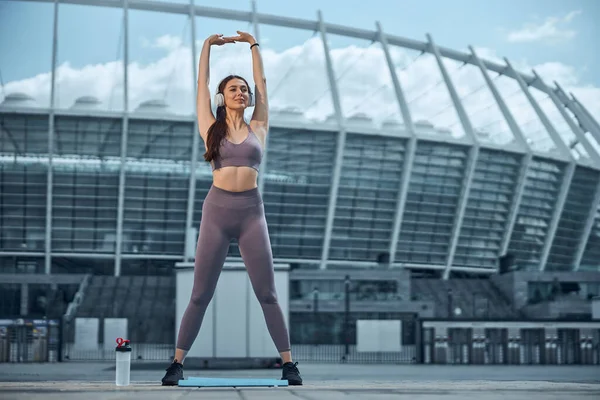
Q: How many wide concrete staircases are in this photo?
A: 2